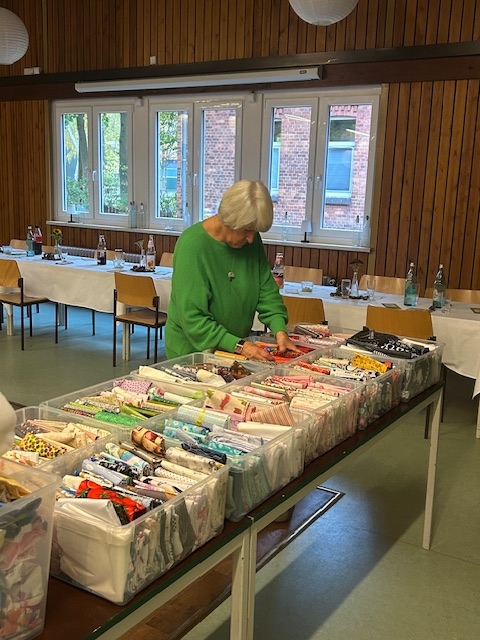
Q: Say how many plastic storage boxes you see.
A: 11